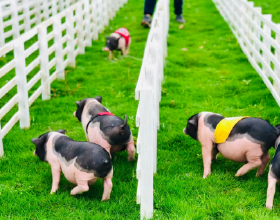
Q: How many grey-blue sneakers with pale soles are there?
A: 2